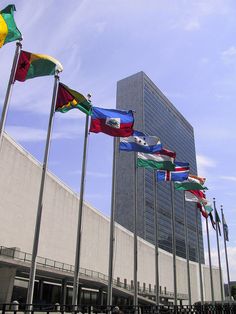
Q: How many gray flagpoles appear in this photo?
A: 12